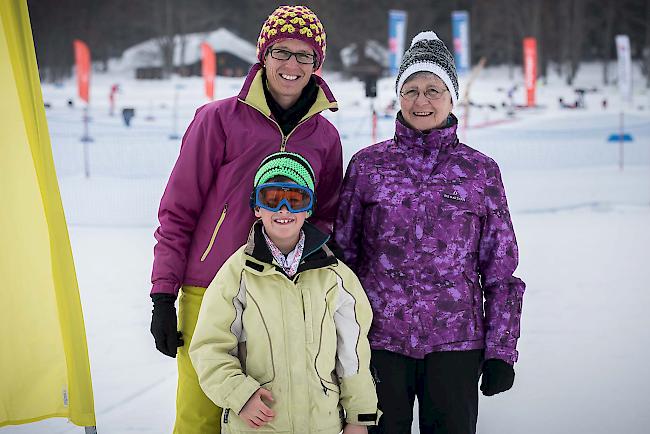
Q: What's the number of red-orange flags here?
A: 3